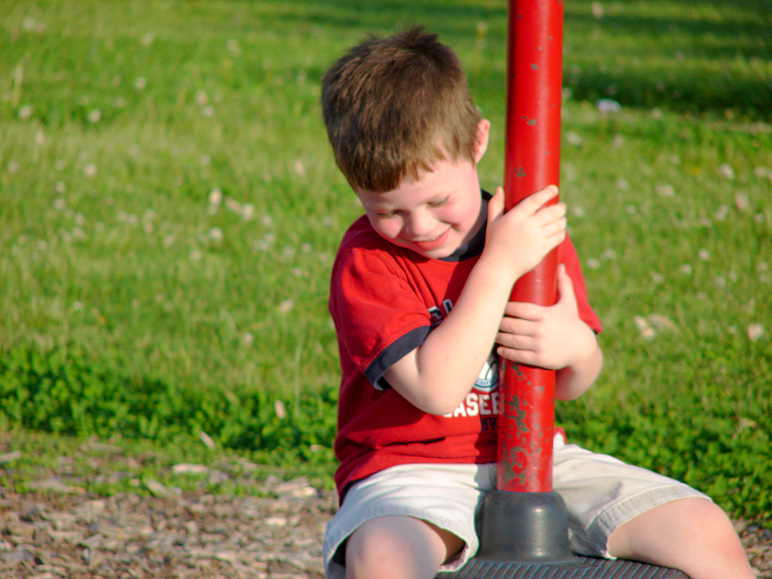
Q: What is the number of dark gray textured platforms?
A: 1